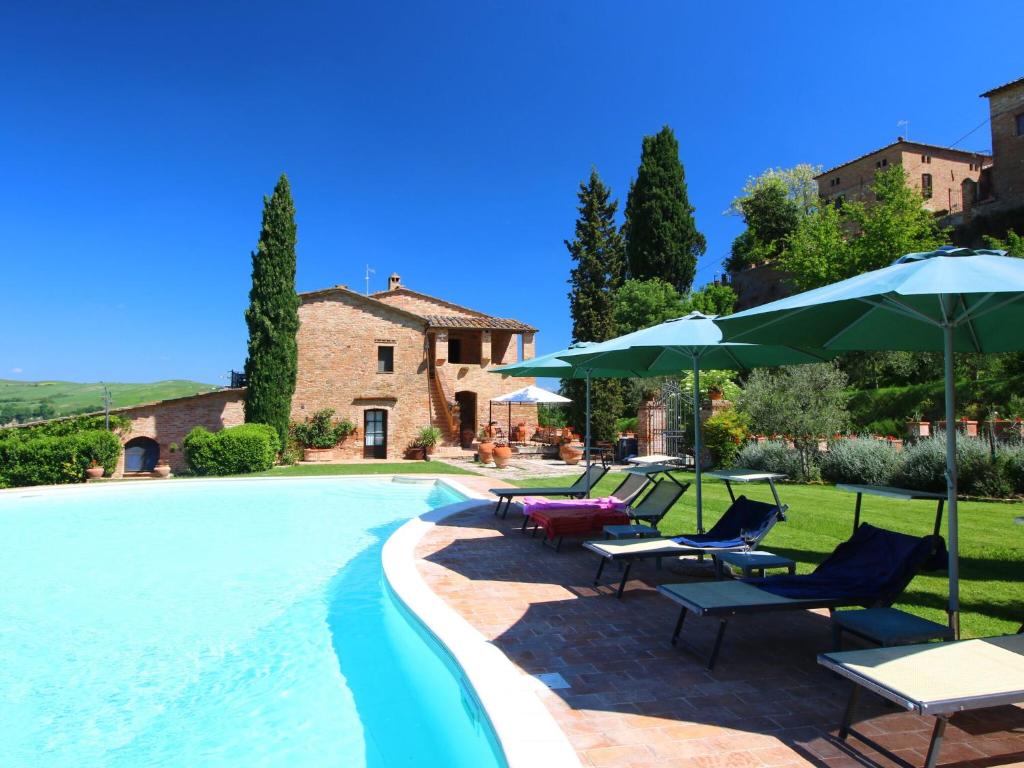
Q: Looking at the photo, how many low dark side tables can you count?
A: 3